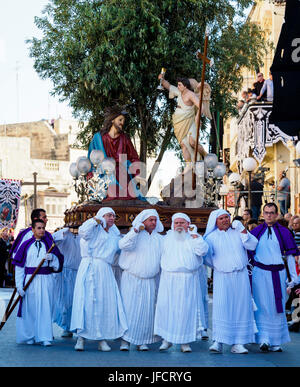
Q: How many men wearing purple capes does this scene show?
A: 3